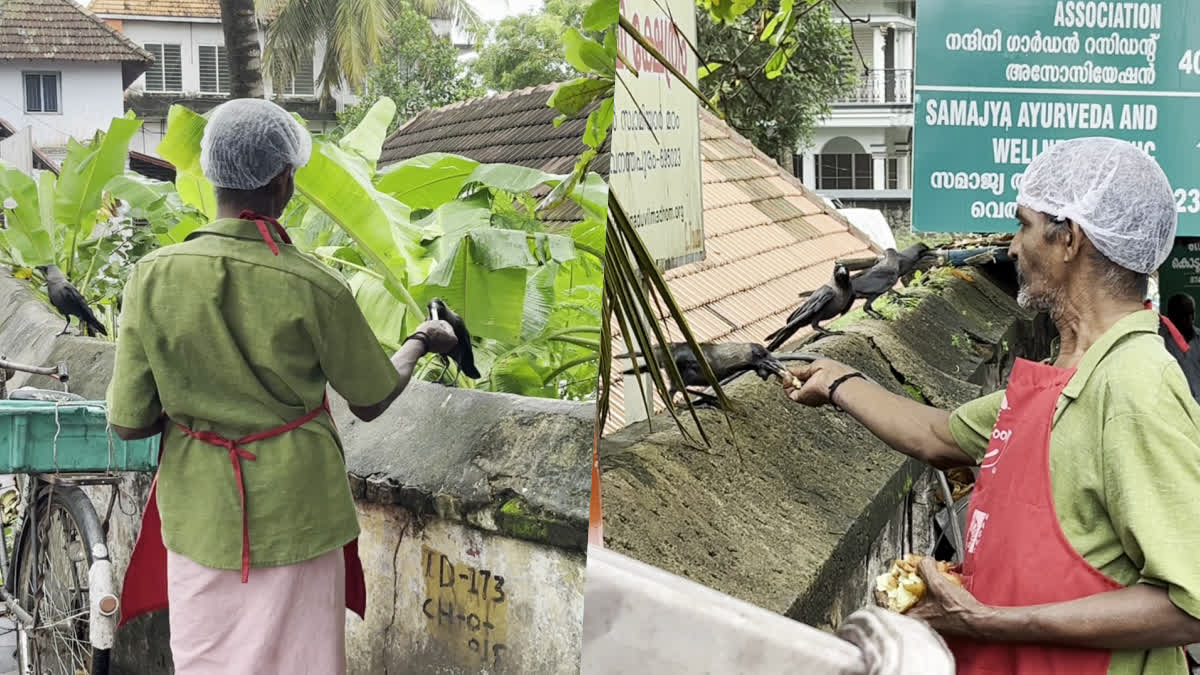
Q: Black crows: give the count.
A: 6